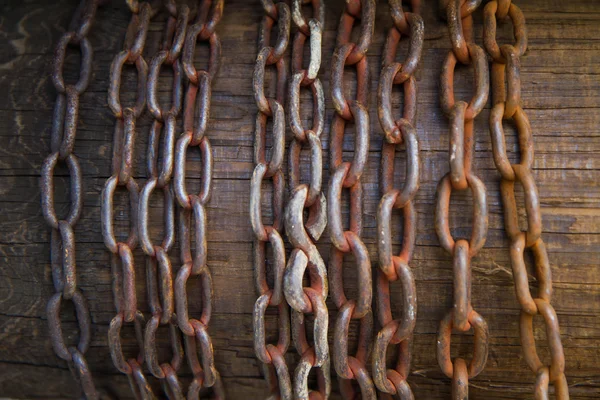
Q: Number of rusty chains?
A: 10